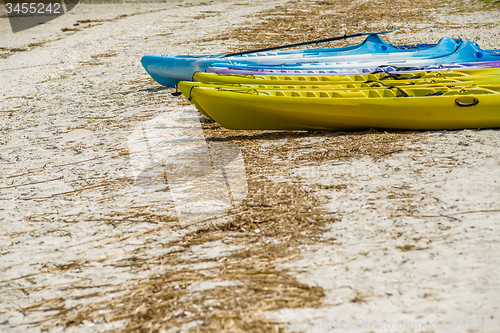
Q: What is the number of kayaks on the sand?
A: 6